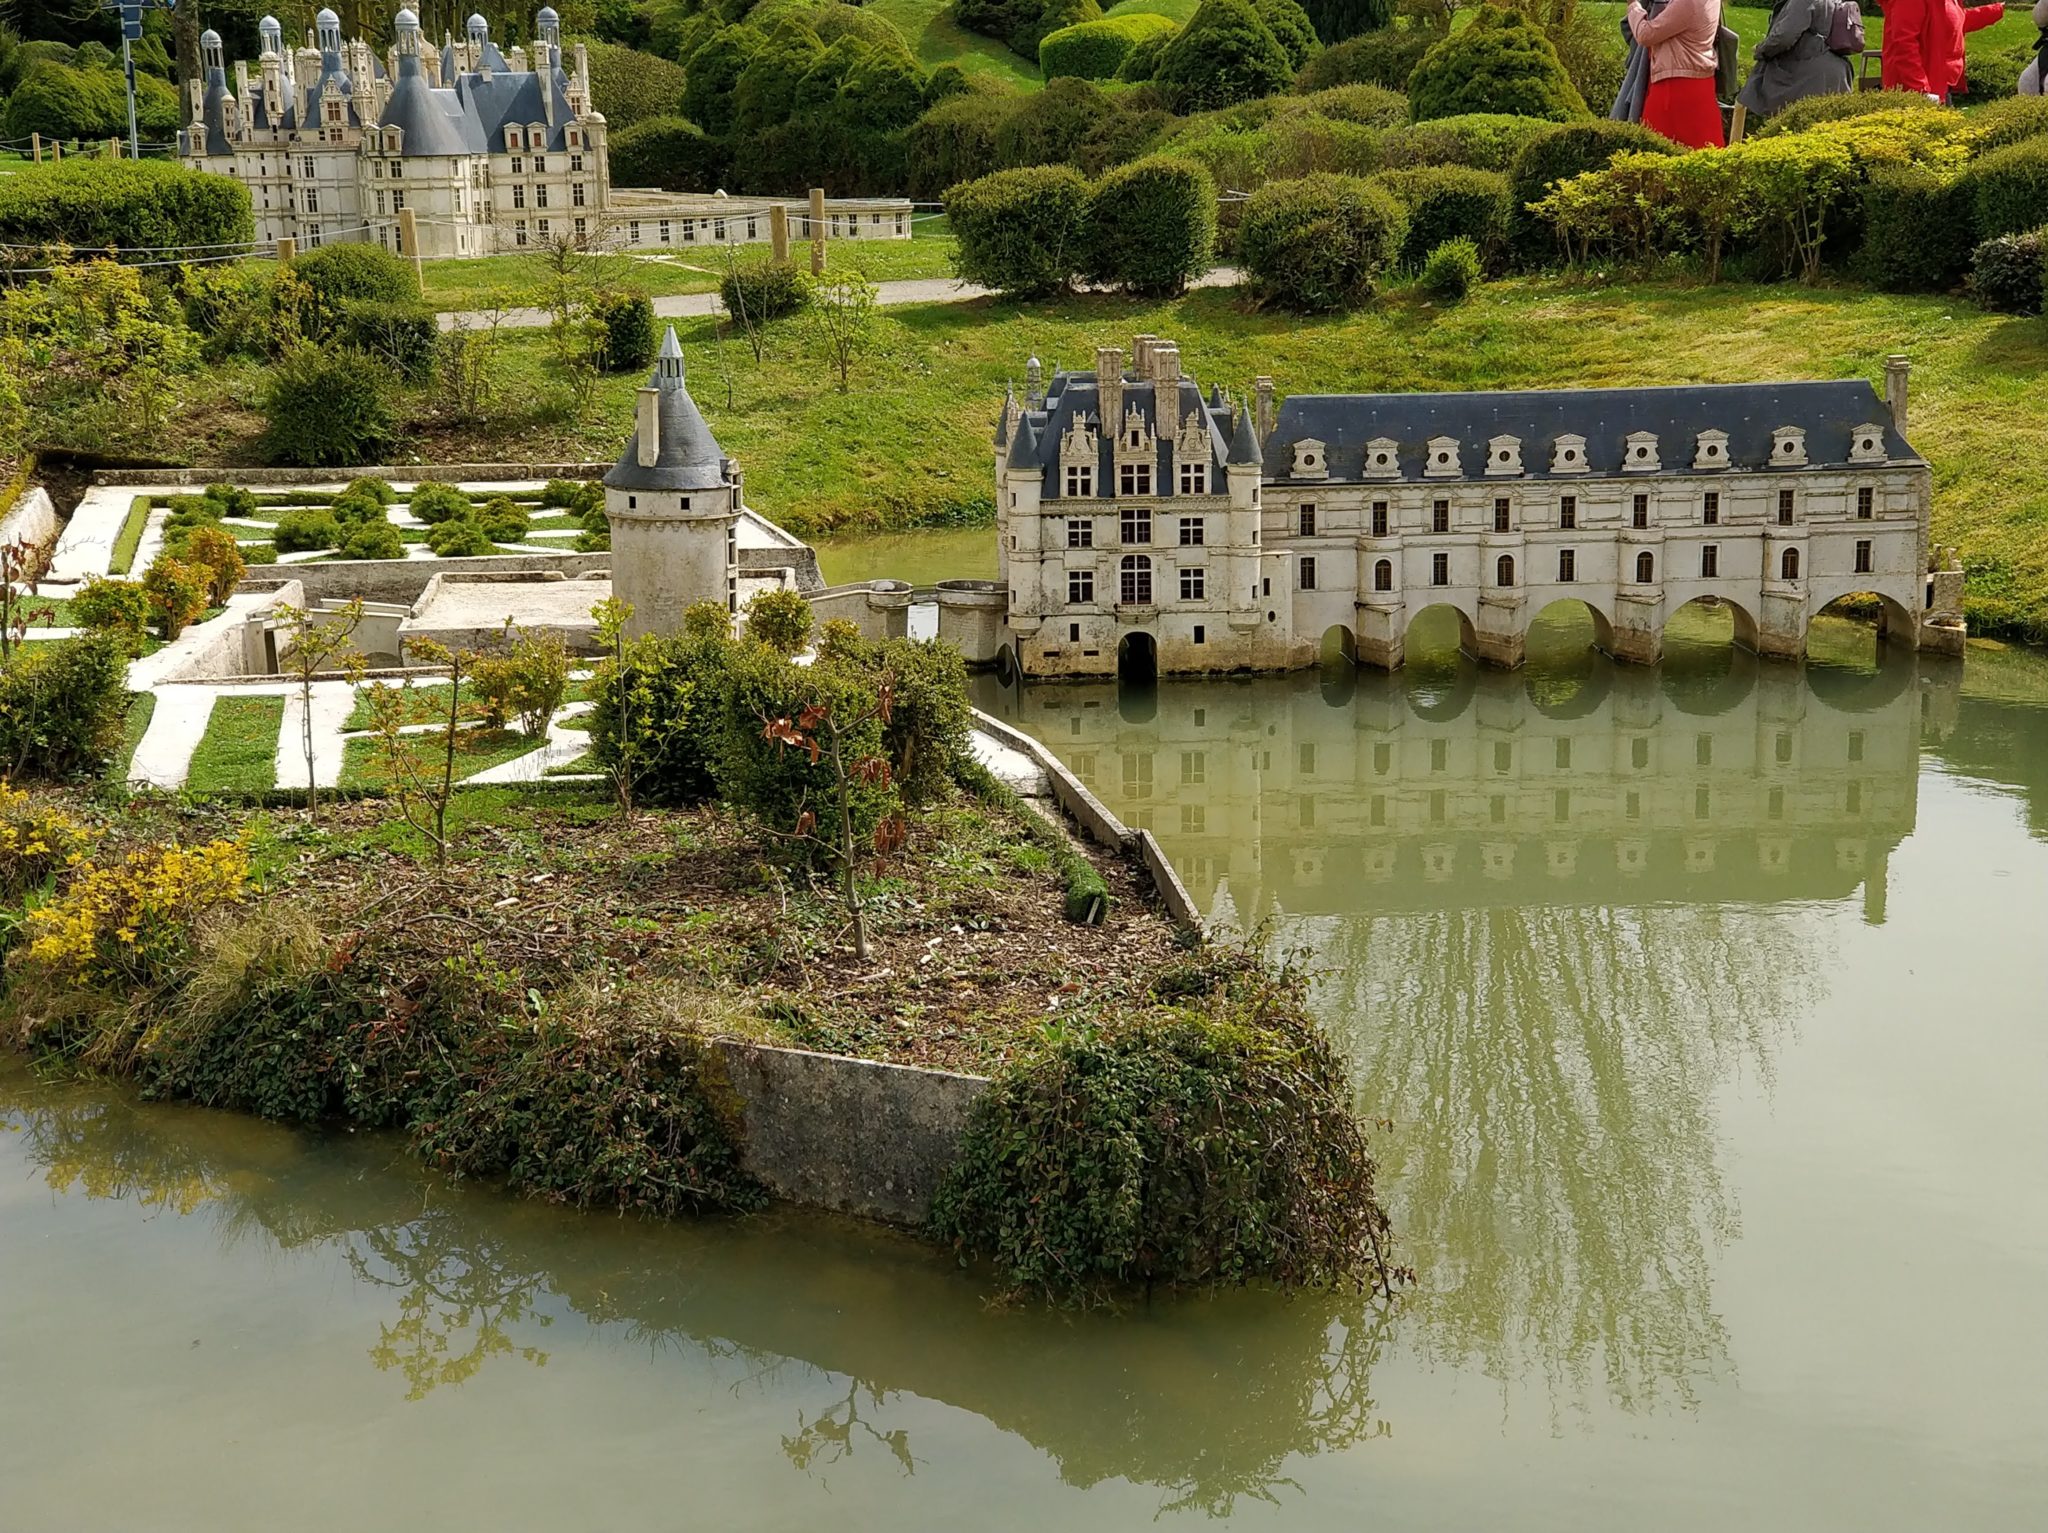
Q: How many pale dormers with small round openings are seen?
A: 9